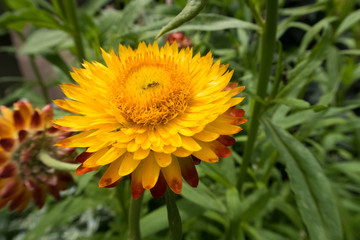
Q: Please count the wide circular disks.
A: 1